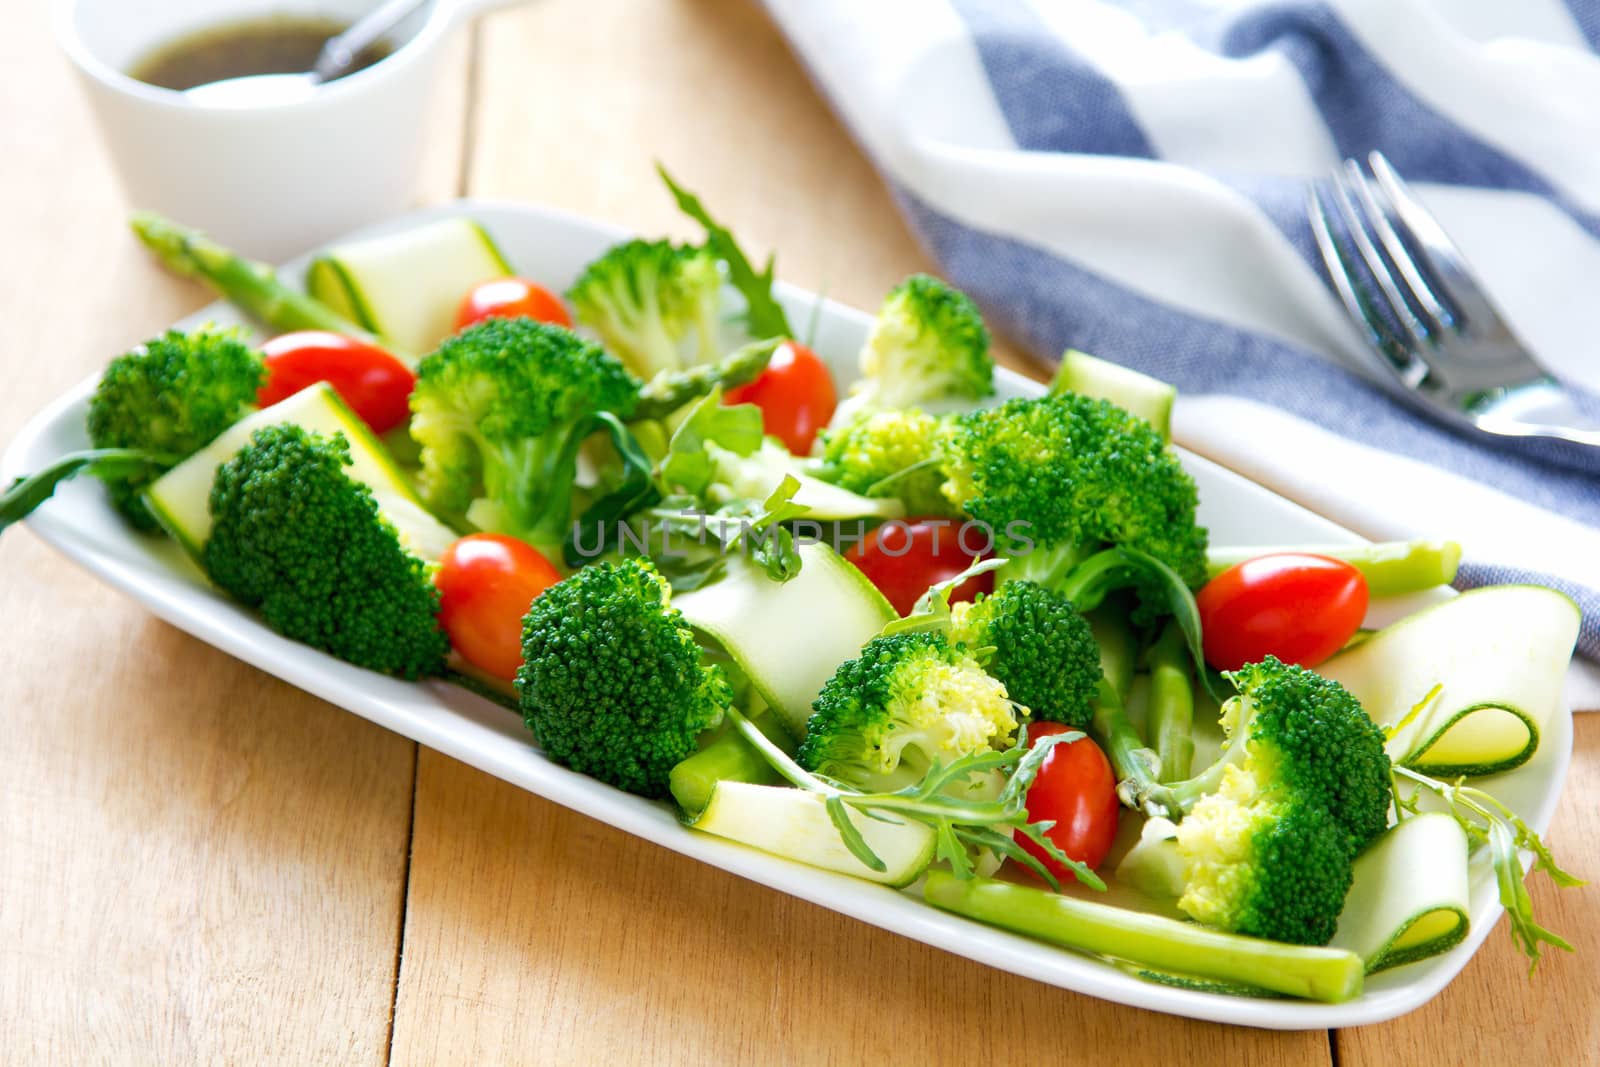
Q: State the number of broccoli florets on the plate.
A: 11